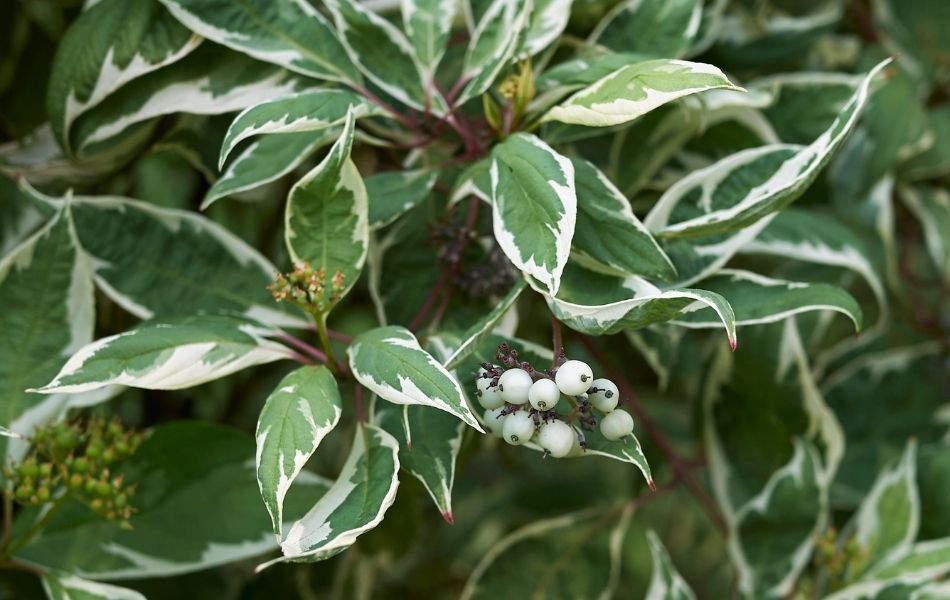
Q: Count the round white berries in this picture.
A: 9